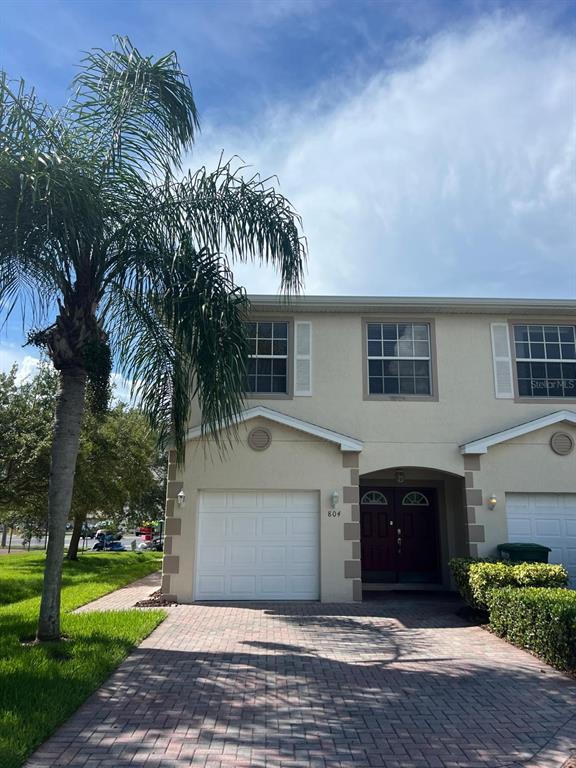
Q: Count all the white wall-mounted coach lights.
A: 3